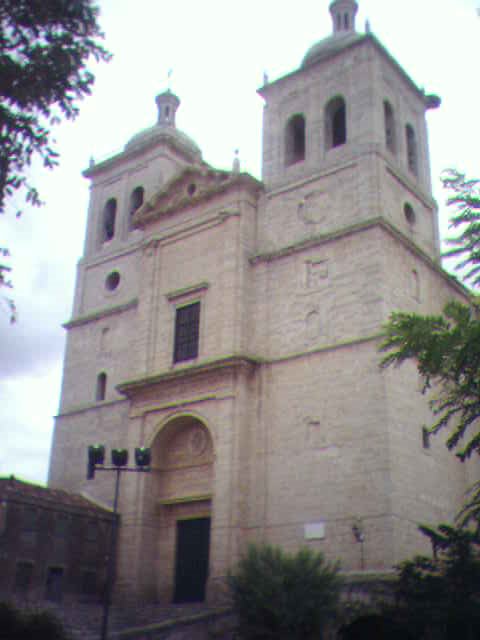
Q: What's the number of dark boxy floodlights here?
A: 3